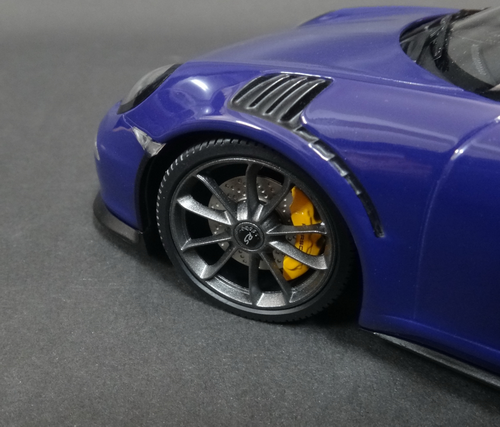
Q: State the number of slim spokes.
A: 10